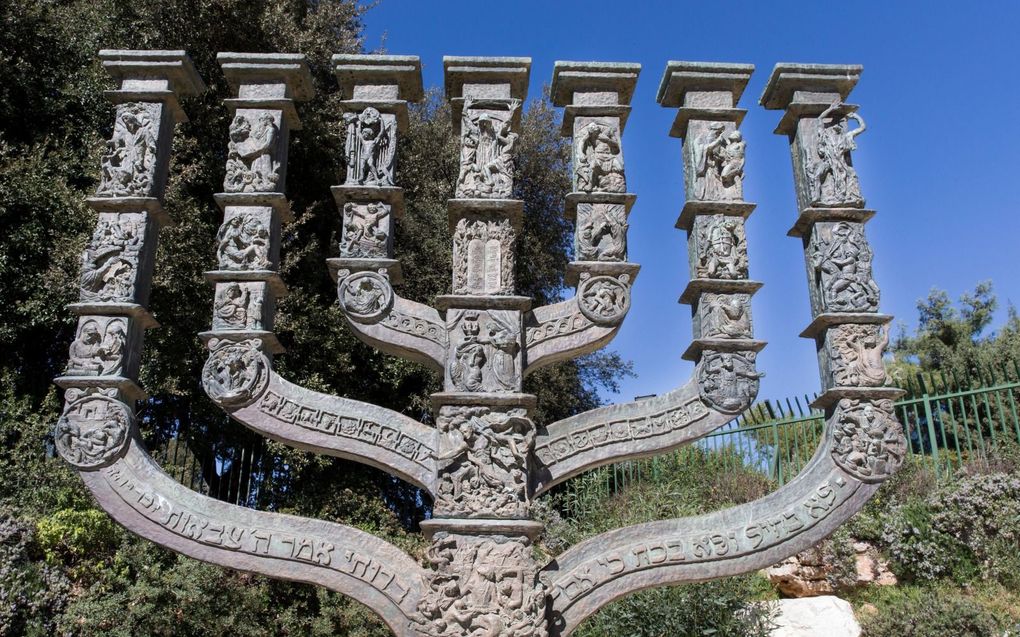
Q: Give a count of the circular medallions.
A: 6